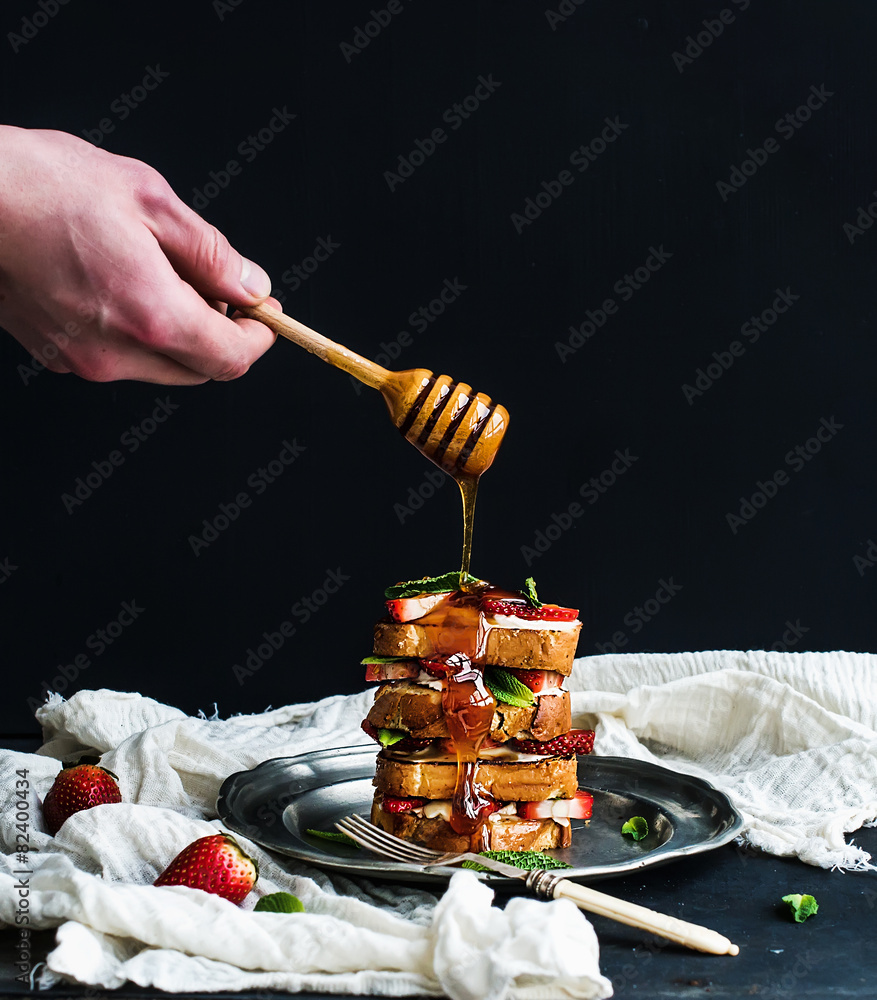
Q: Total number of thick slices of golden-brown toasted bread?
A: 4